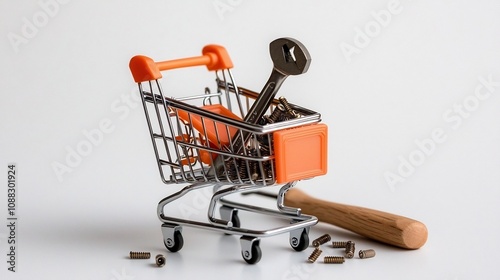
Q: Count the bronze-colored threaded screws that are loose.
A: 8